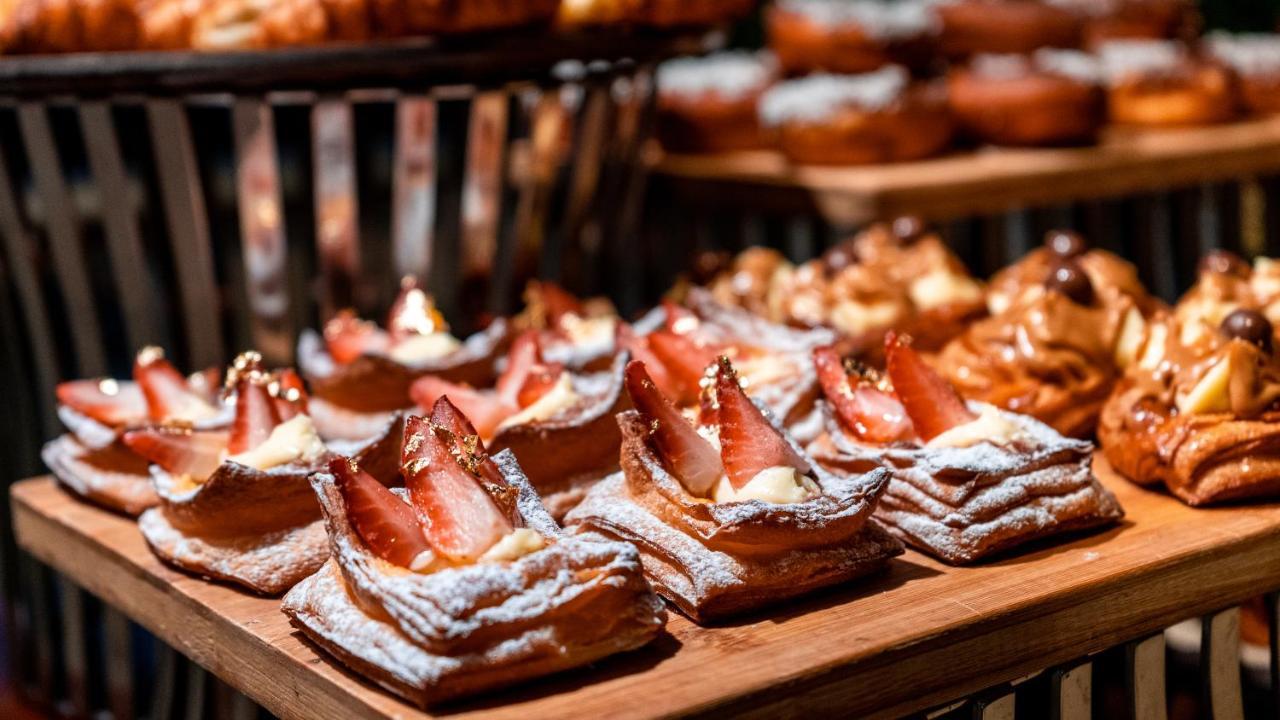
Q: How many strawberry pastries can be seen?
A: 9